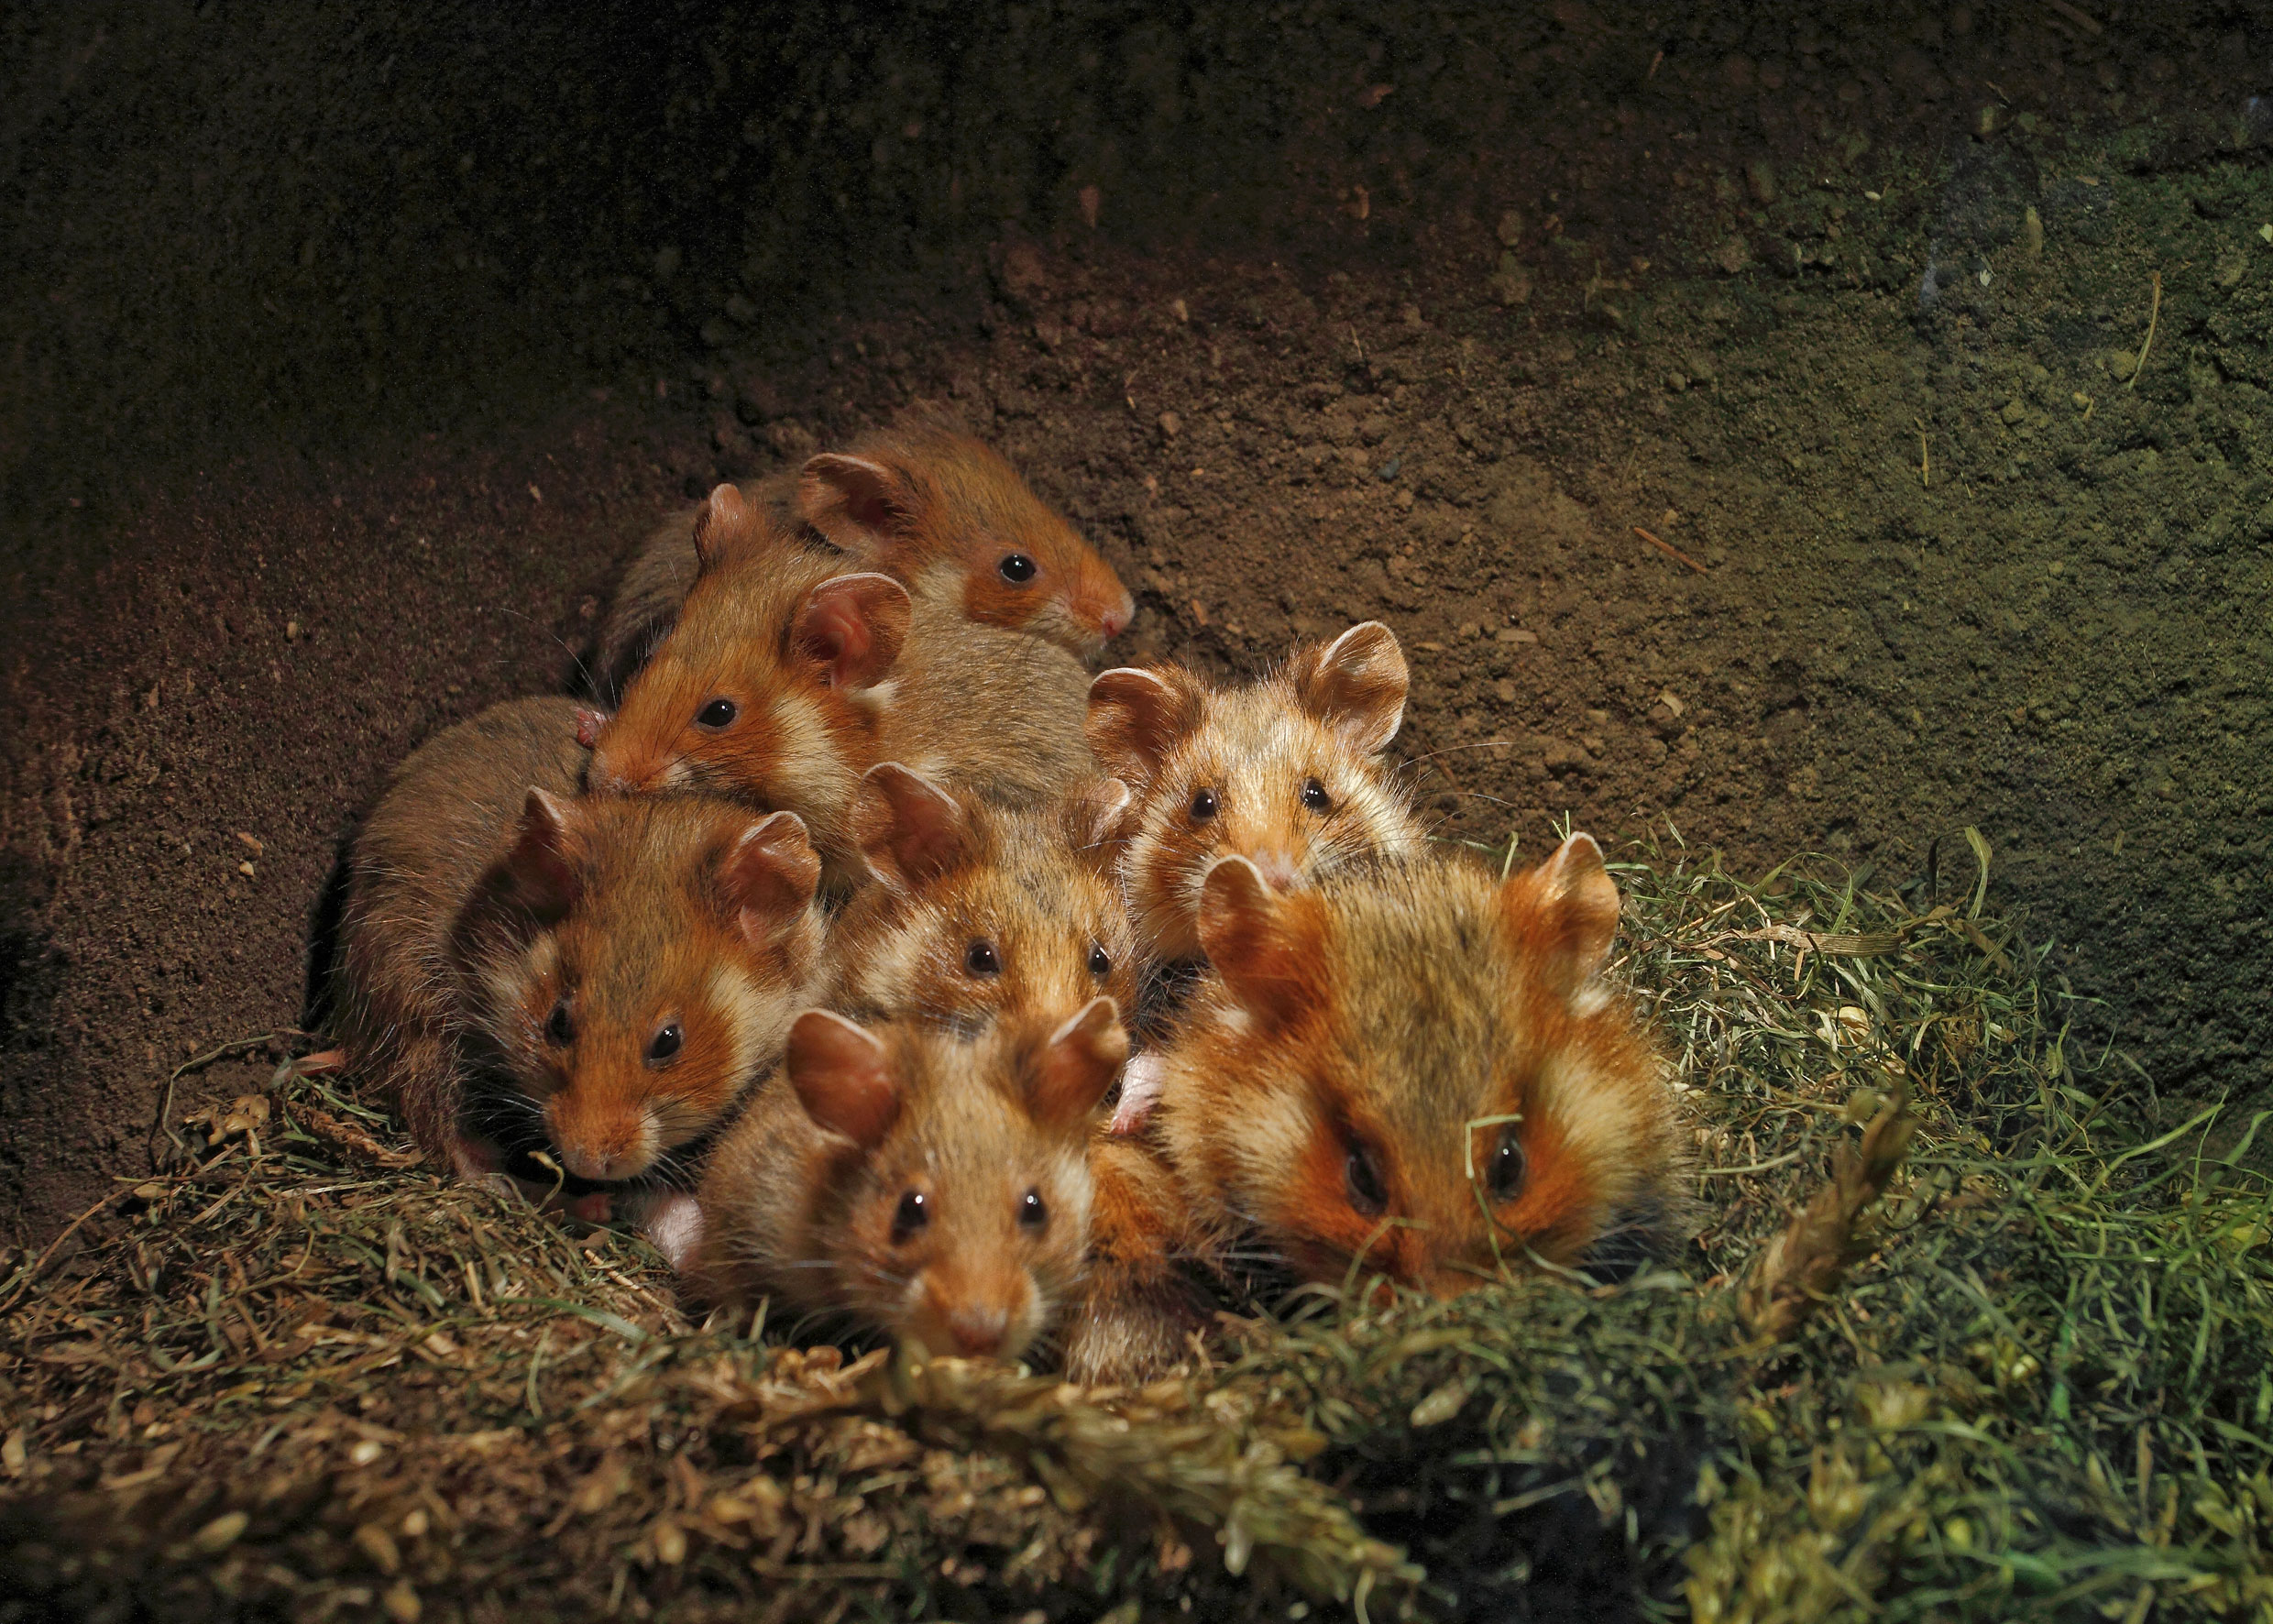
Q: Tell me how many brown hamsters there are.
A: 7